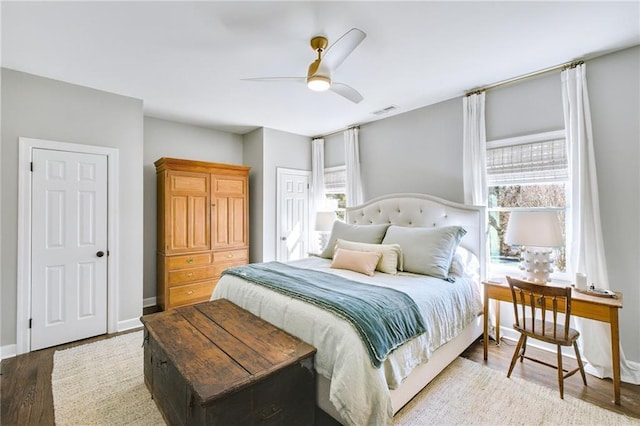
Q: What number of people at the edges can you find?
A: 0